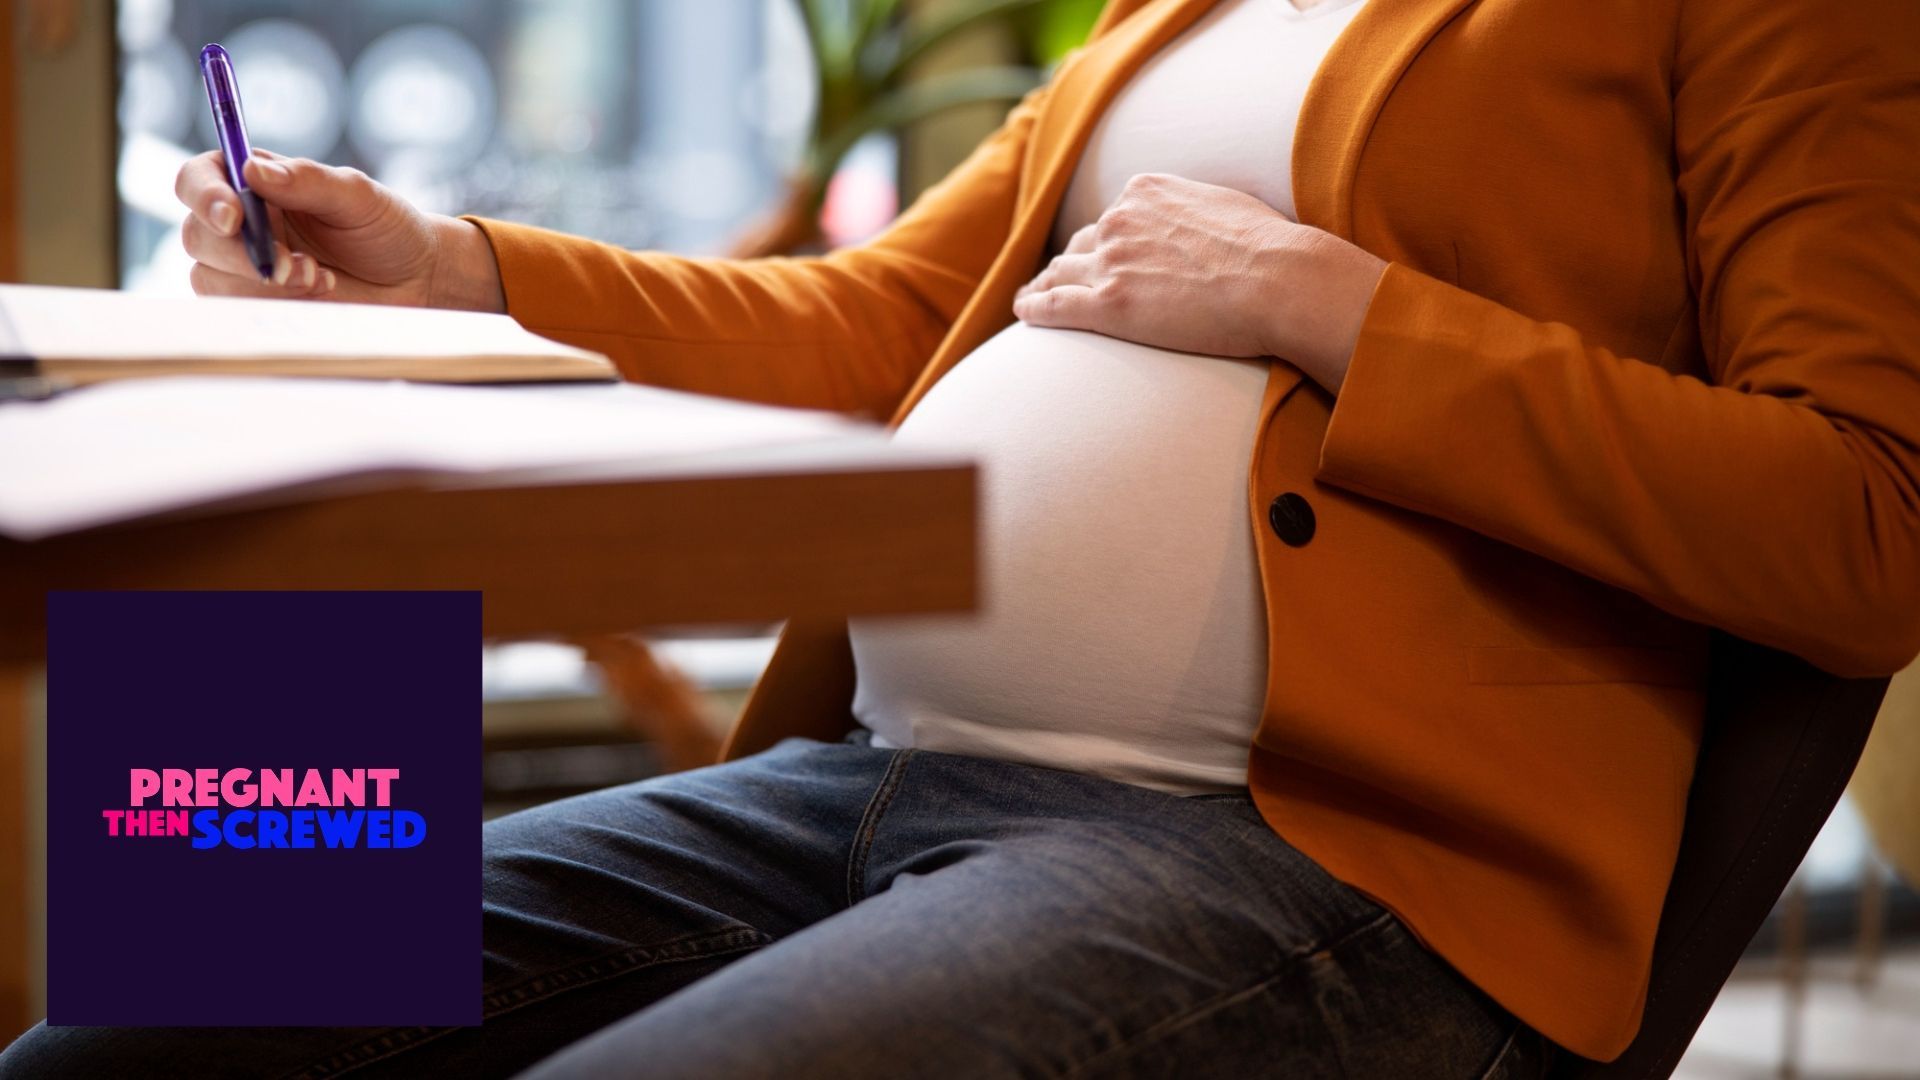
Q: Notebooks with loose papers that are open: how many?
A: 1